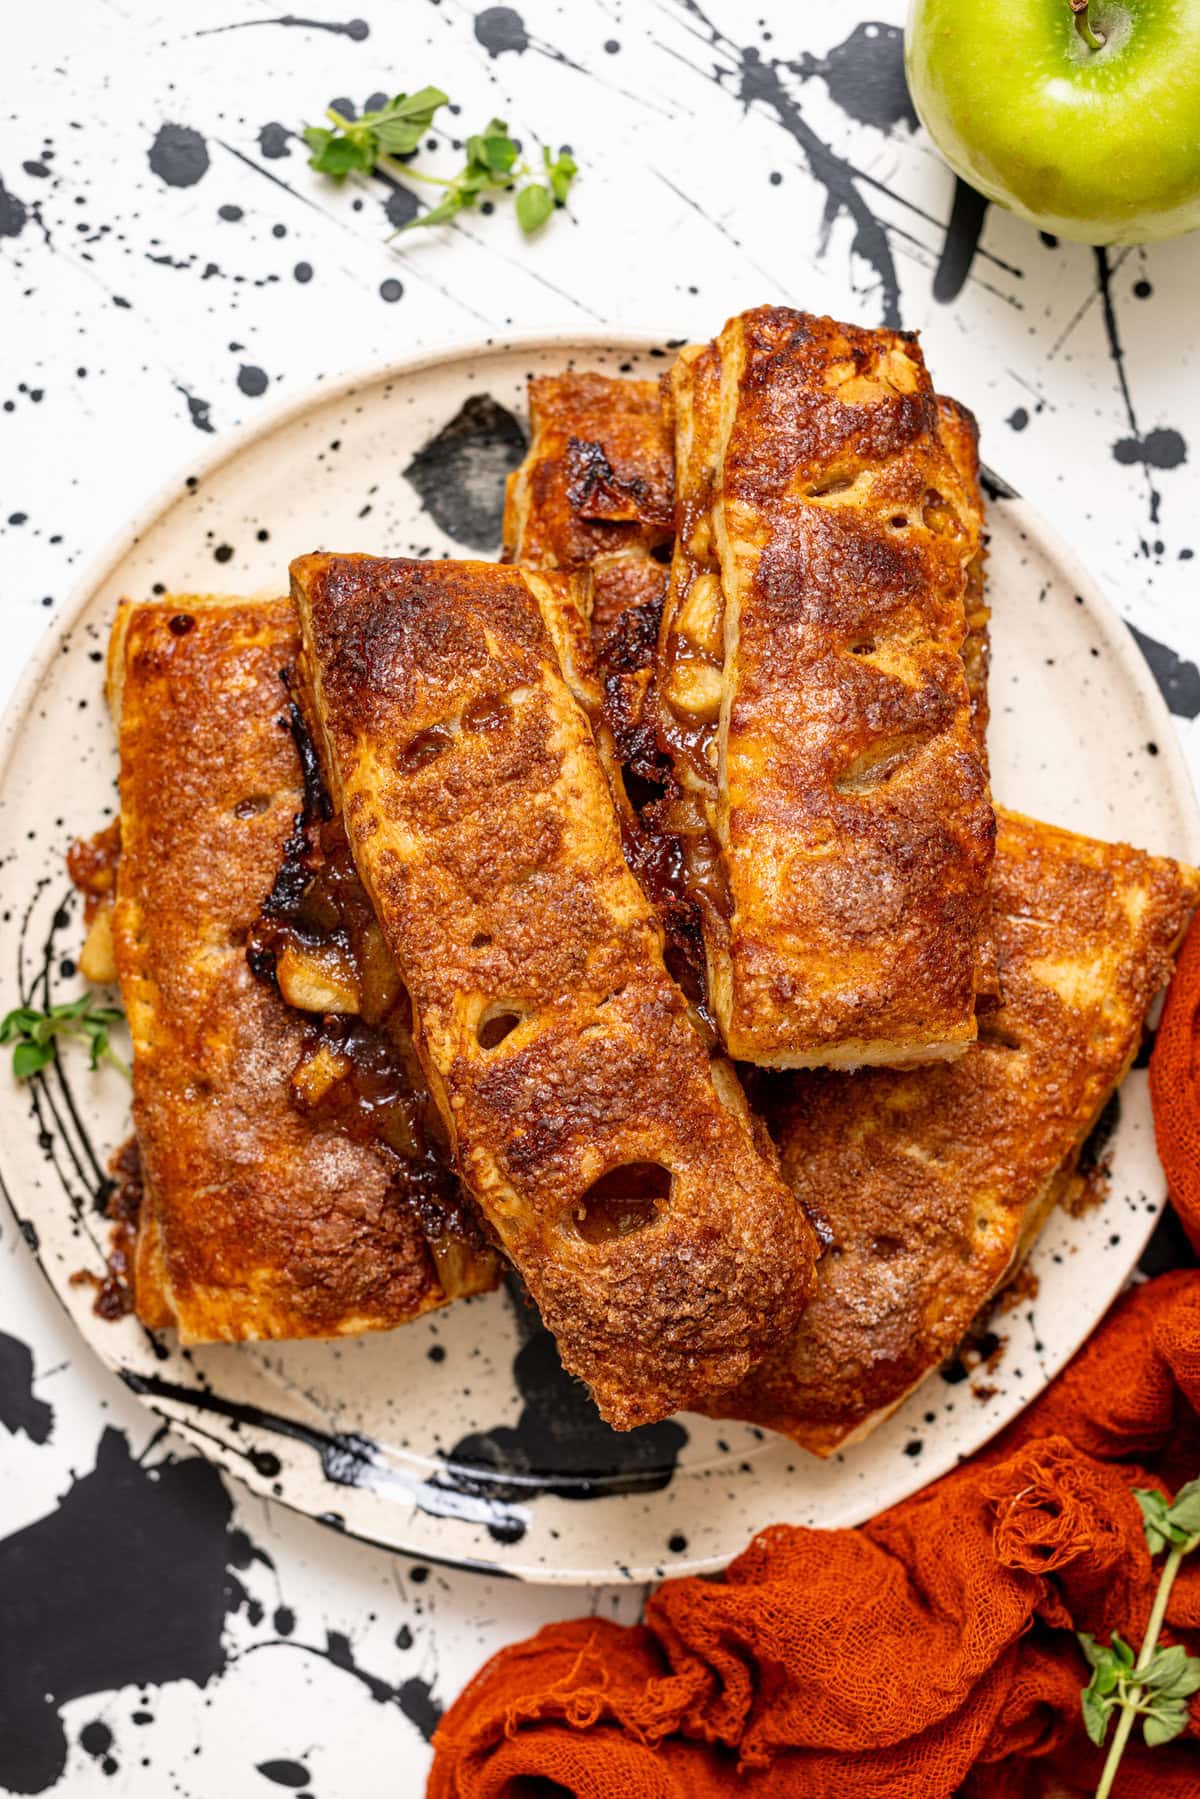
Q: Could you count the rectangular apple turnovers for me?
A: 5